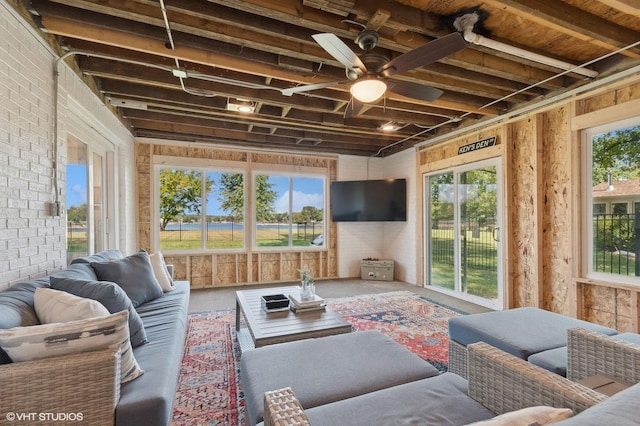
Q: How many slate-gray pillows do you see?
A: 2